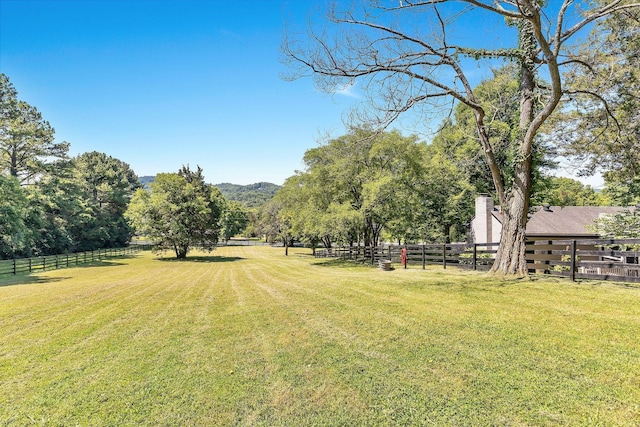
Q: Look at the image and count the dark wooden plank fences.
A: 2